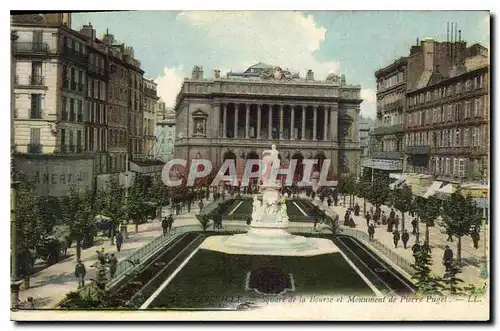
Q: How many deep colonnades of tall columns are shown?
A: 1